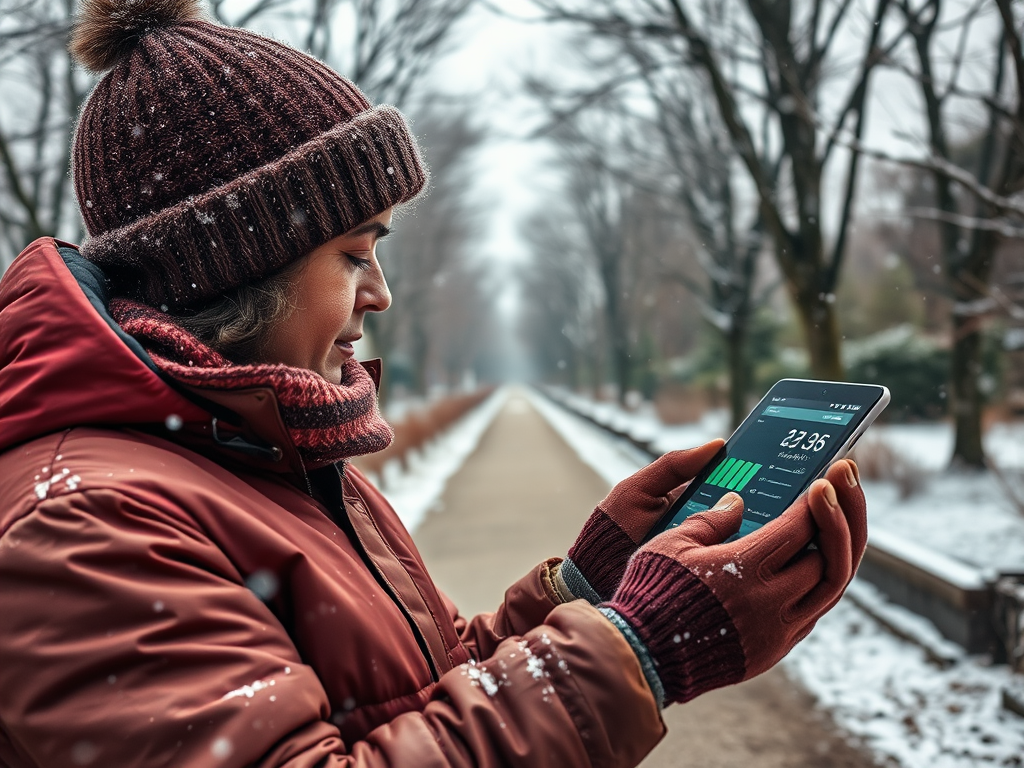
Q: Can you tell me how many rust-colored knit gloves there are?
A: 2